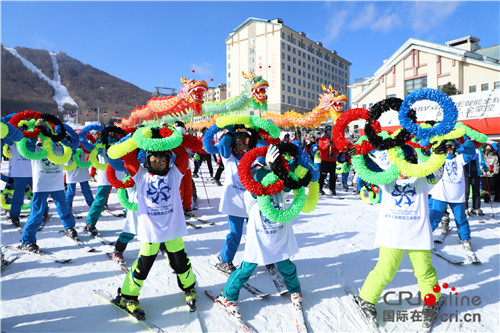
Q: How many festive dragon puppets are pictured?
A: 3